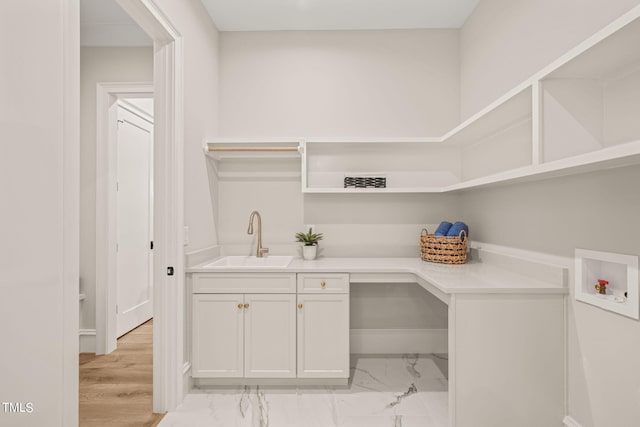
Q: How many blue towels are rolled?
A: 2